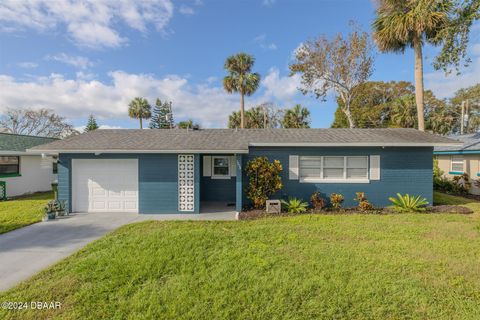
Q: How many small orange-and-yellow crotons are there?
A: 3